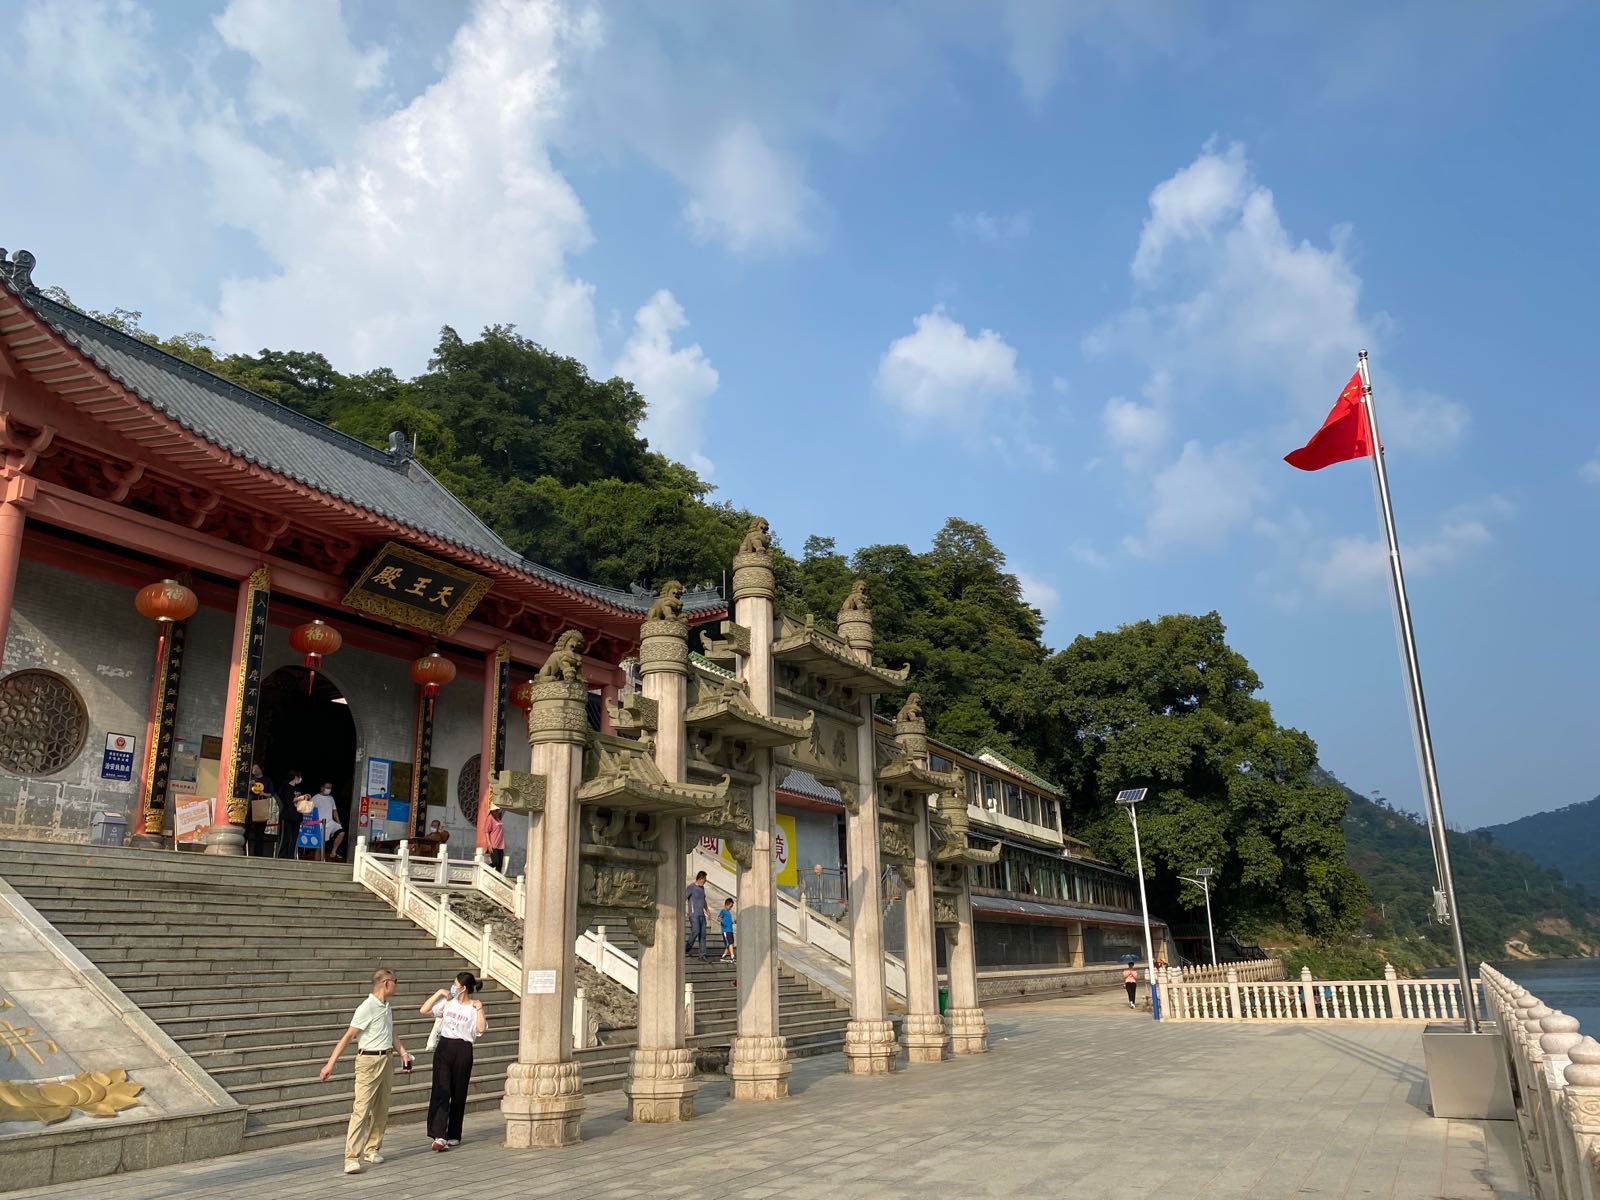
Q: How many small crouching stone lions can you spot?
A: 6